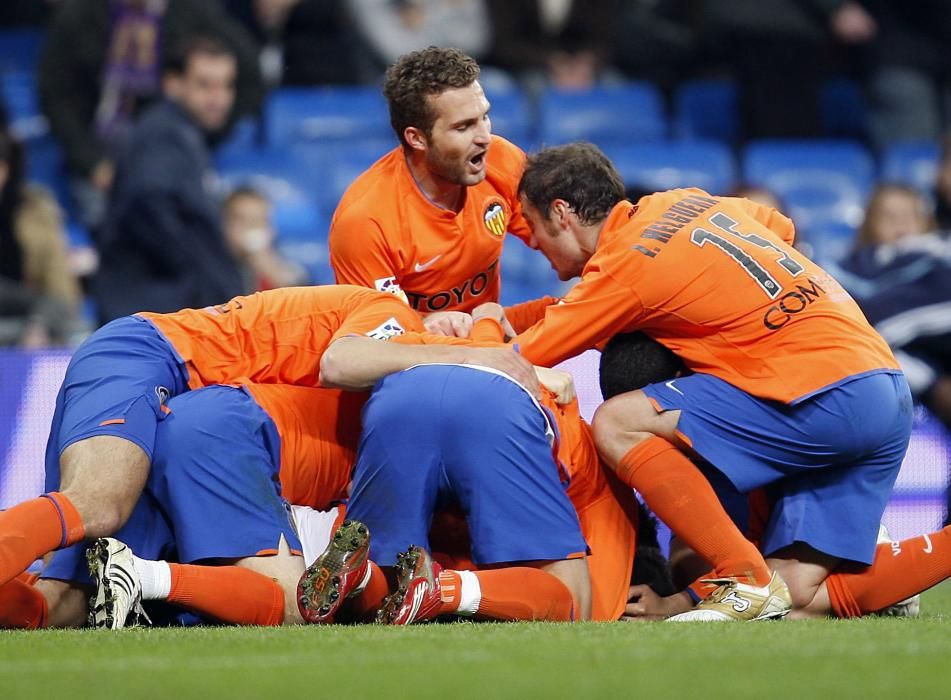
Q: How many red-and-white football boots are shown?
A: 2